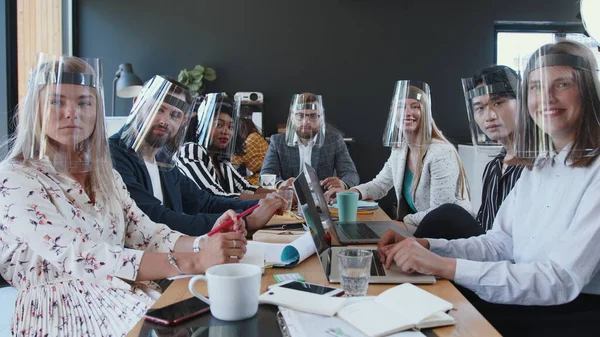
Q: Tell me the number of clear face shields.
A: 7